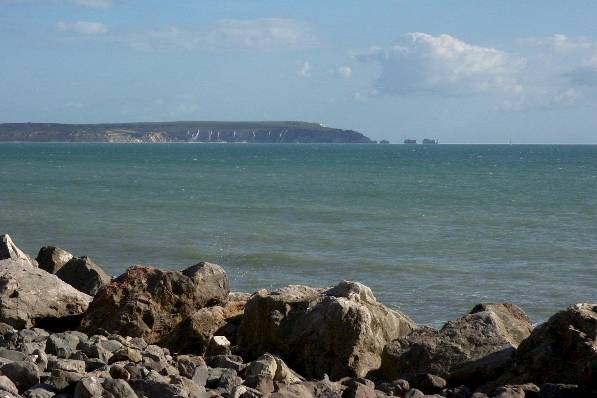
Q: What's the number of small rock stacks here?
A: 3